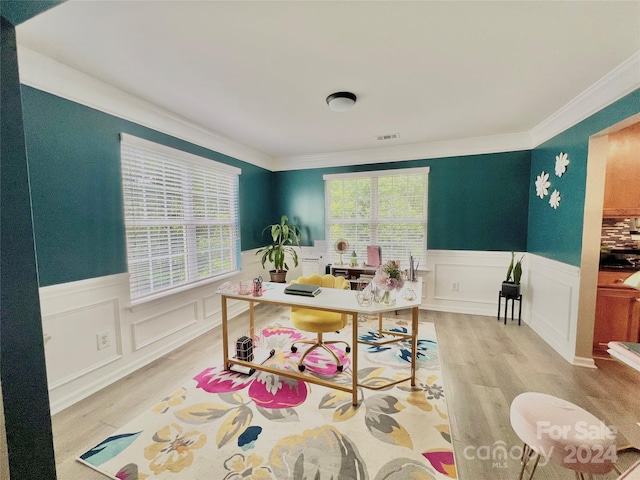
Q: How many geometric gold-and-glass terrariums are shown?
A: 2